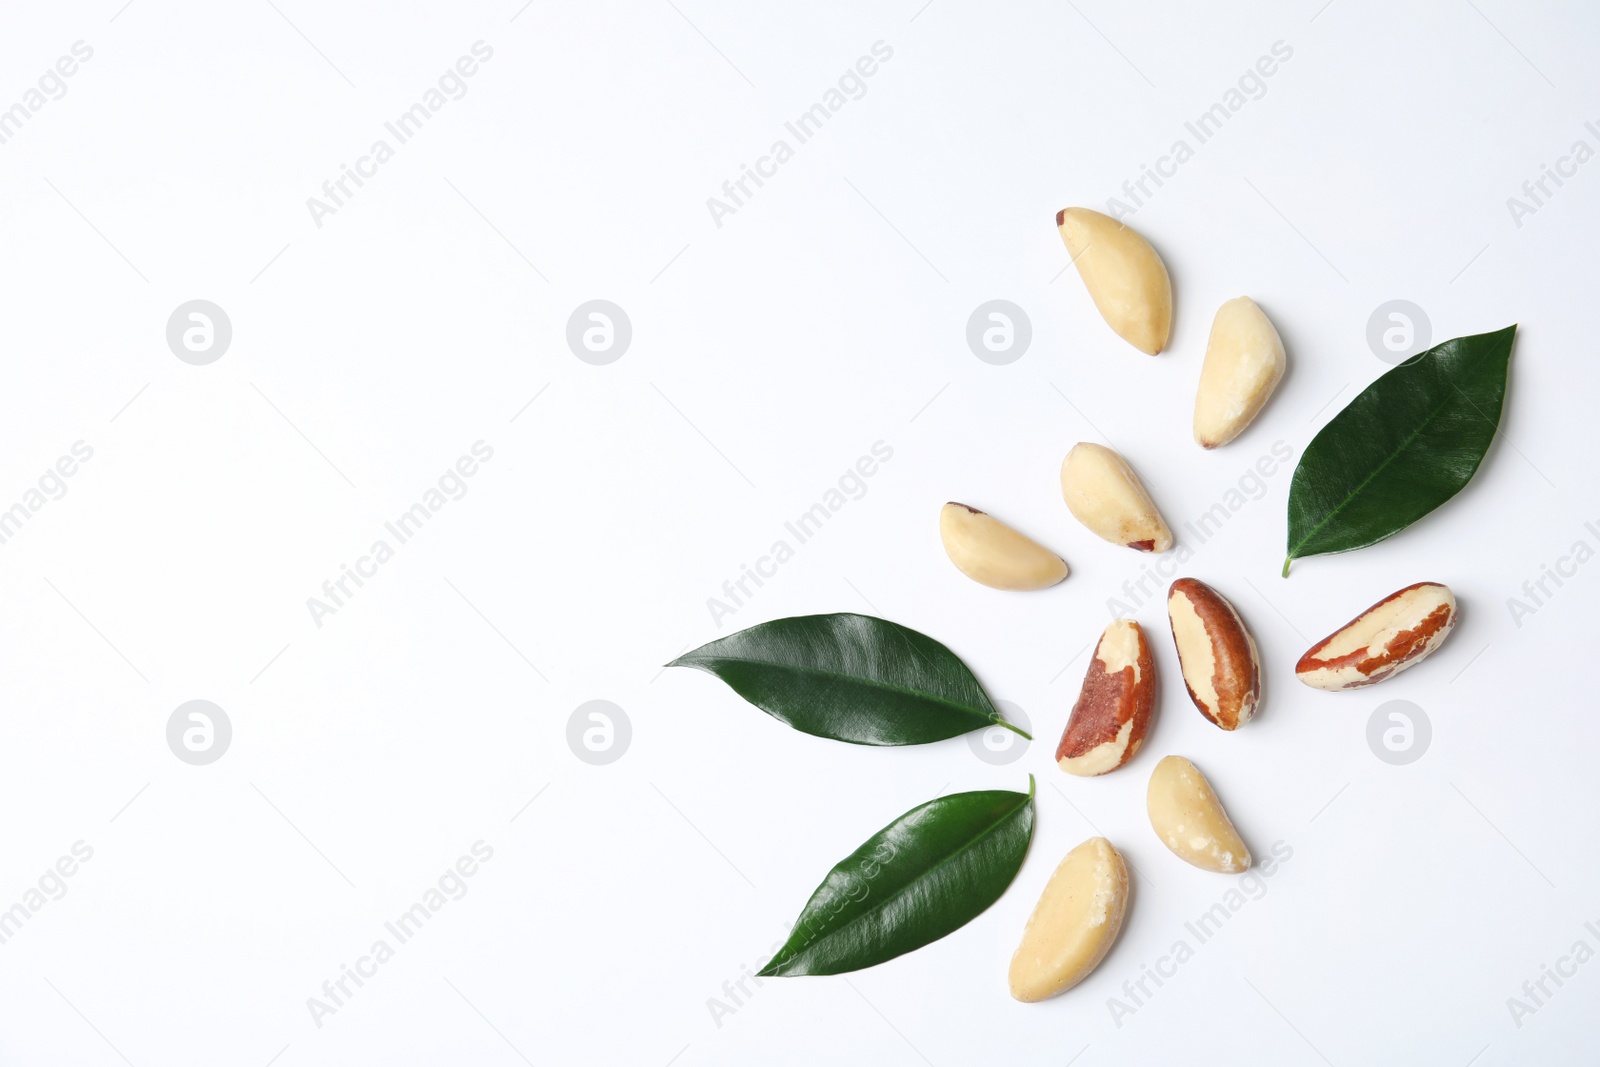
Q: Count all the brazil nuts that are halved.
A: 0